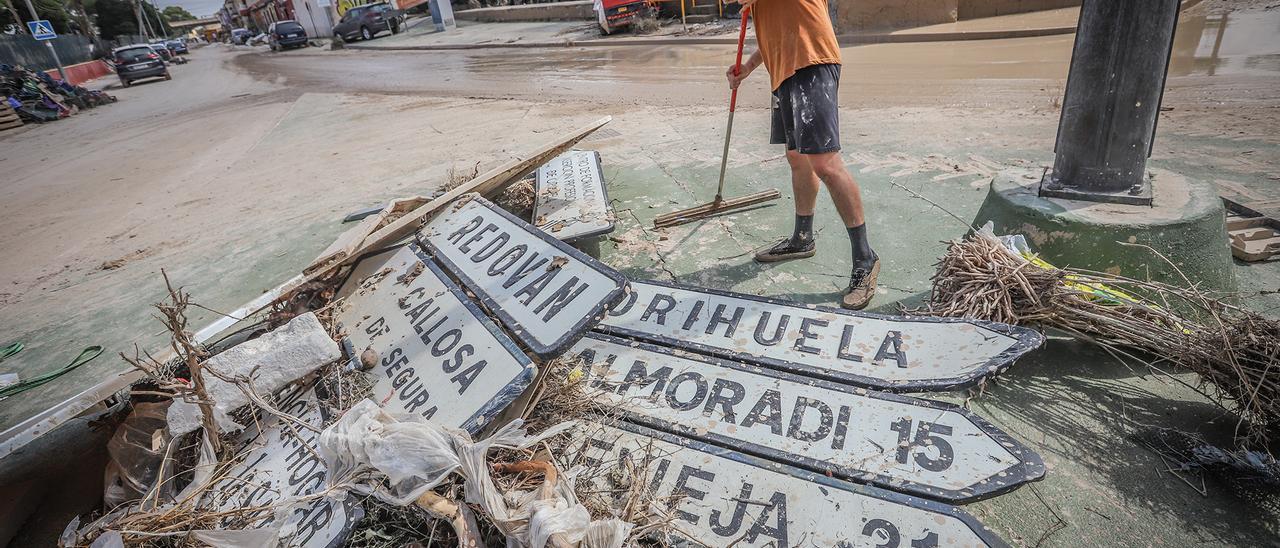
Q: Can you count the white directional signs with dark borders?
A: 7